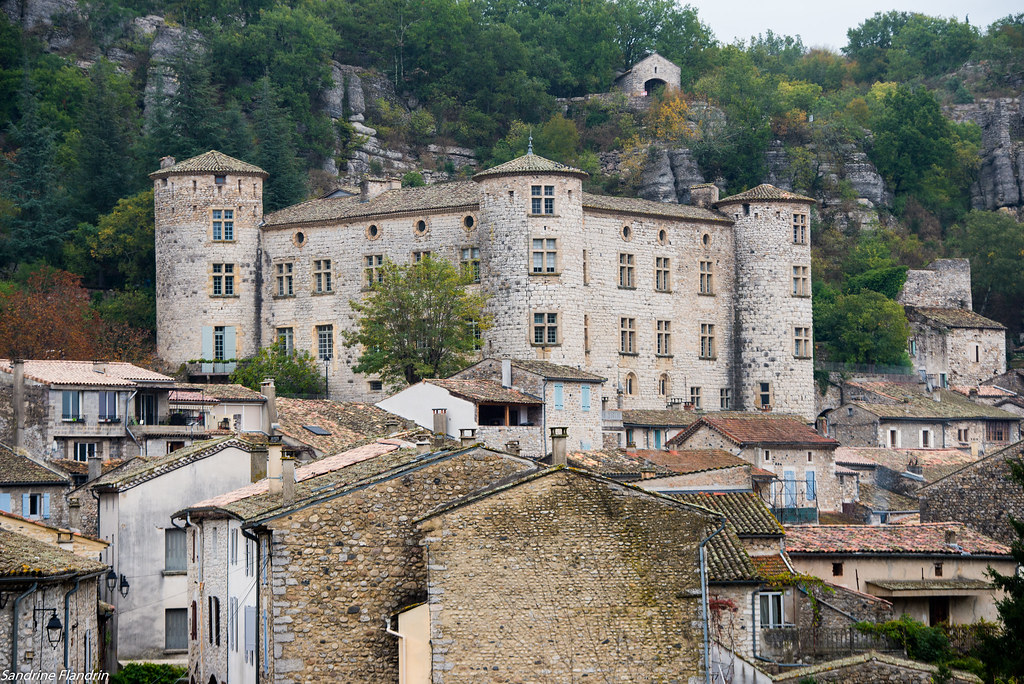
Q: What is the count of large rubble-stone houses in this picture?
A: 2